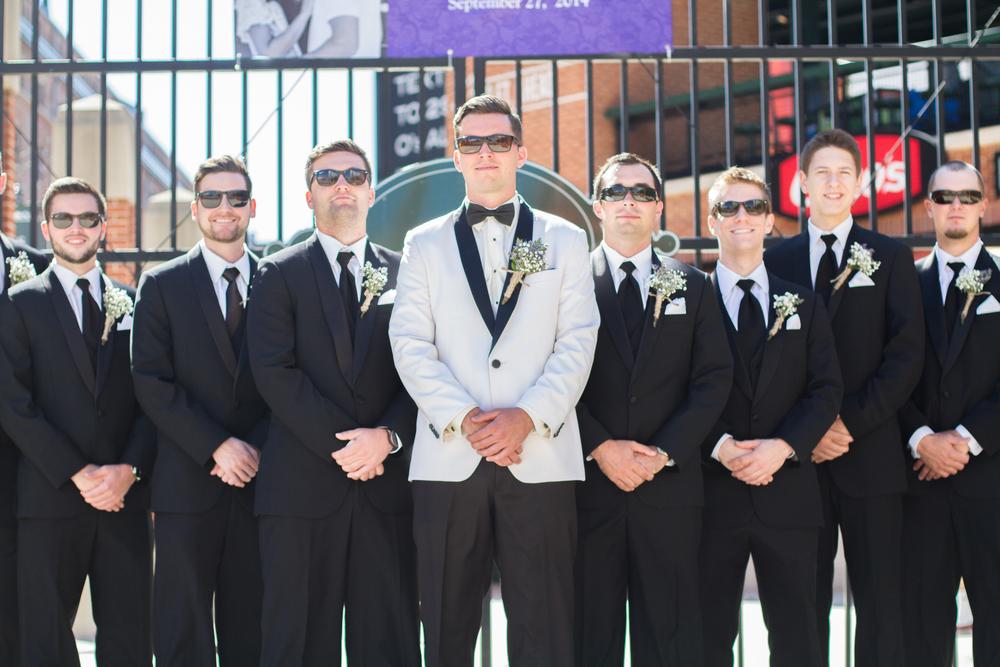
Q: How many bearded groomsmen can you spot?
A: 3